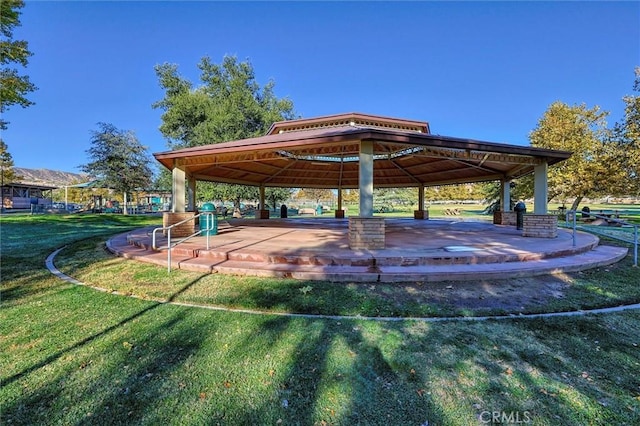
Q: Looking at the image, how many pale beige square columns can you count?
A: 8